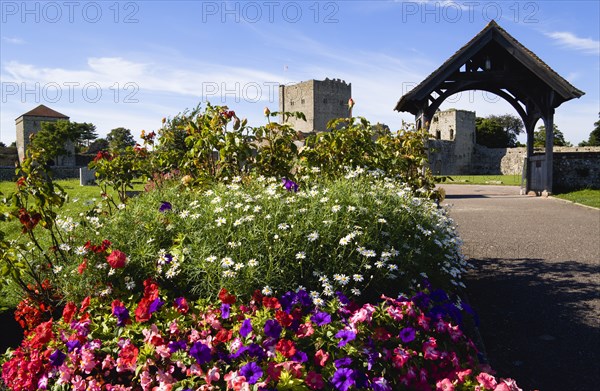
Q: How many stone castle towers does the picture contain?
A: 3